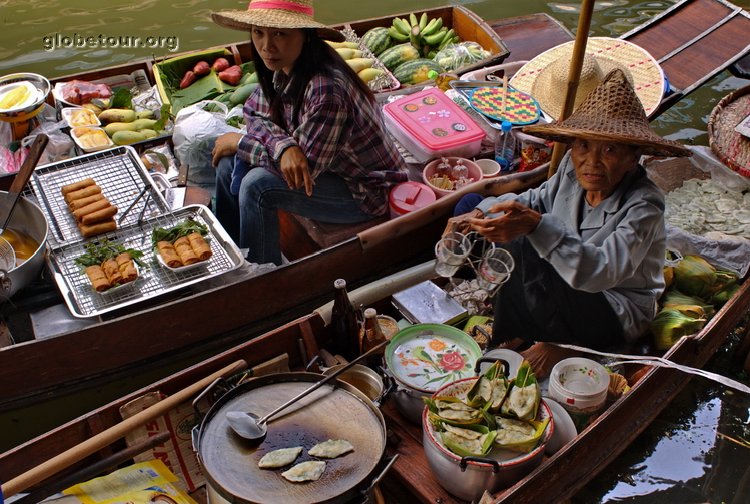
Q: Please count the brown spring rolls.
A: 12